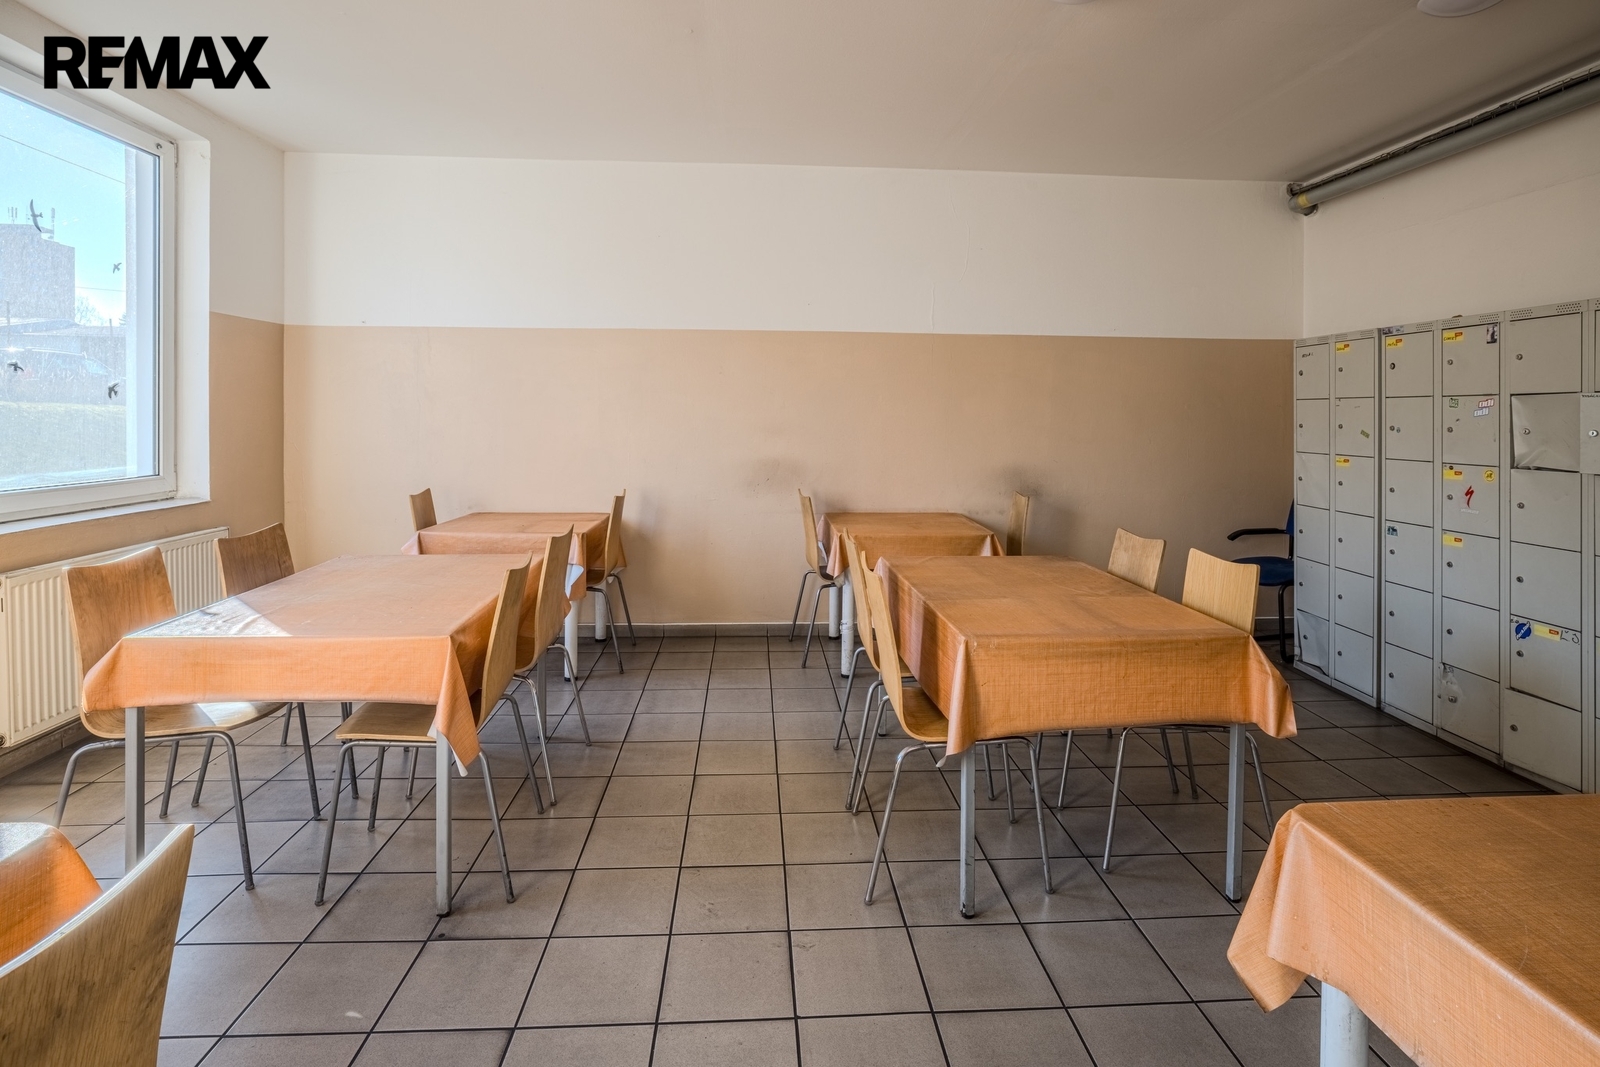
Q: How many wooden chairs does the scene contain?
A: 13